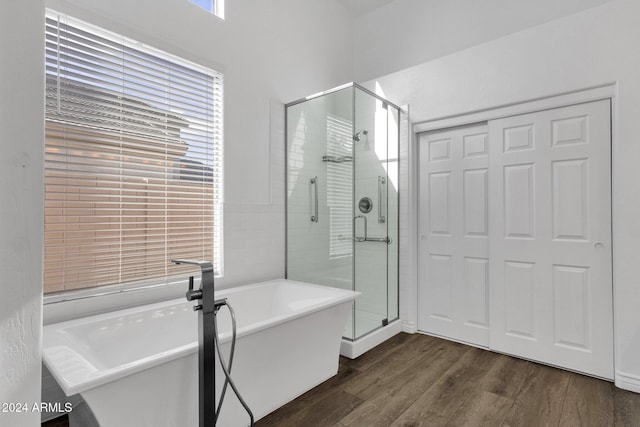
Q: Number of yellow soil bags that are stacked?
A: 0